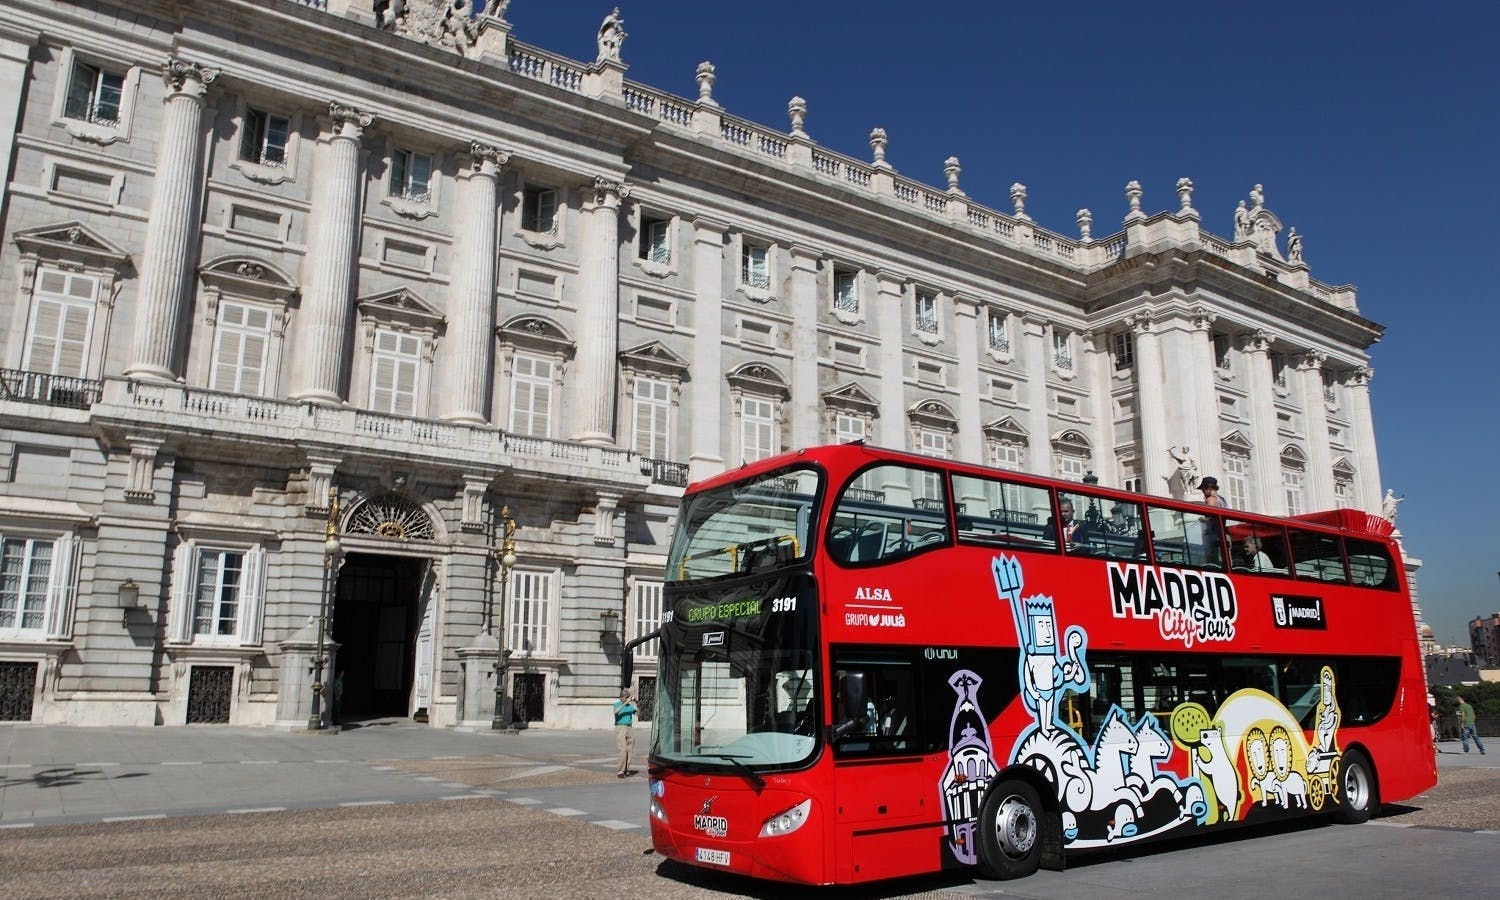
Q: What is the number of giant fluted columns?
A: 9